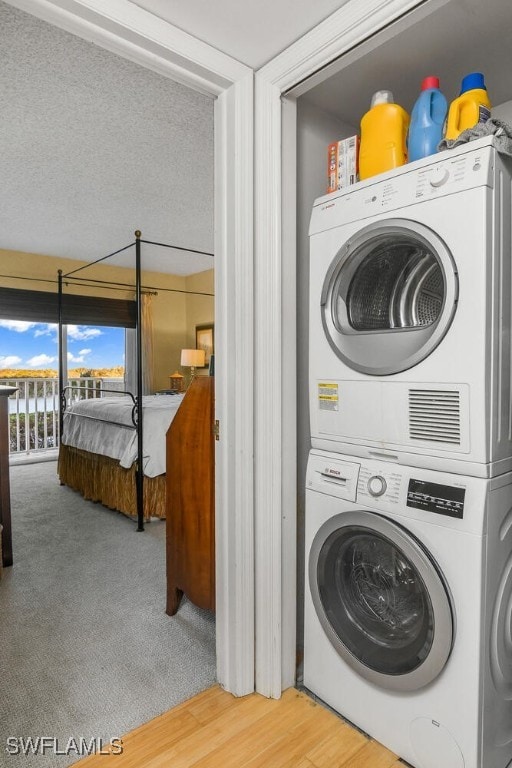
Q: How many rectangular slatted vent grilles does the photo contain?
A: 1